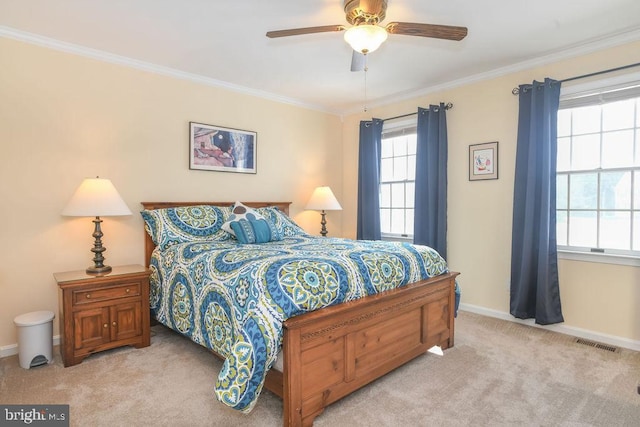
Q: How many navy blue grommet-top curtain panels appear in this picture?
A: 3